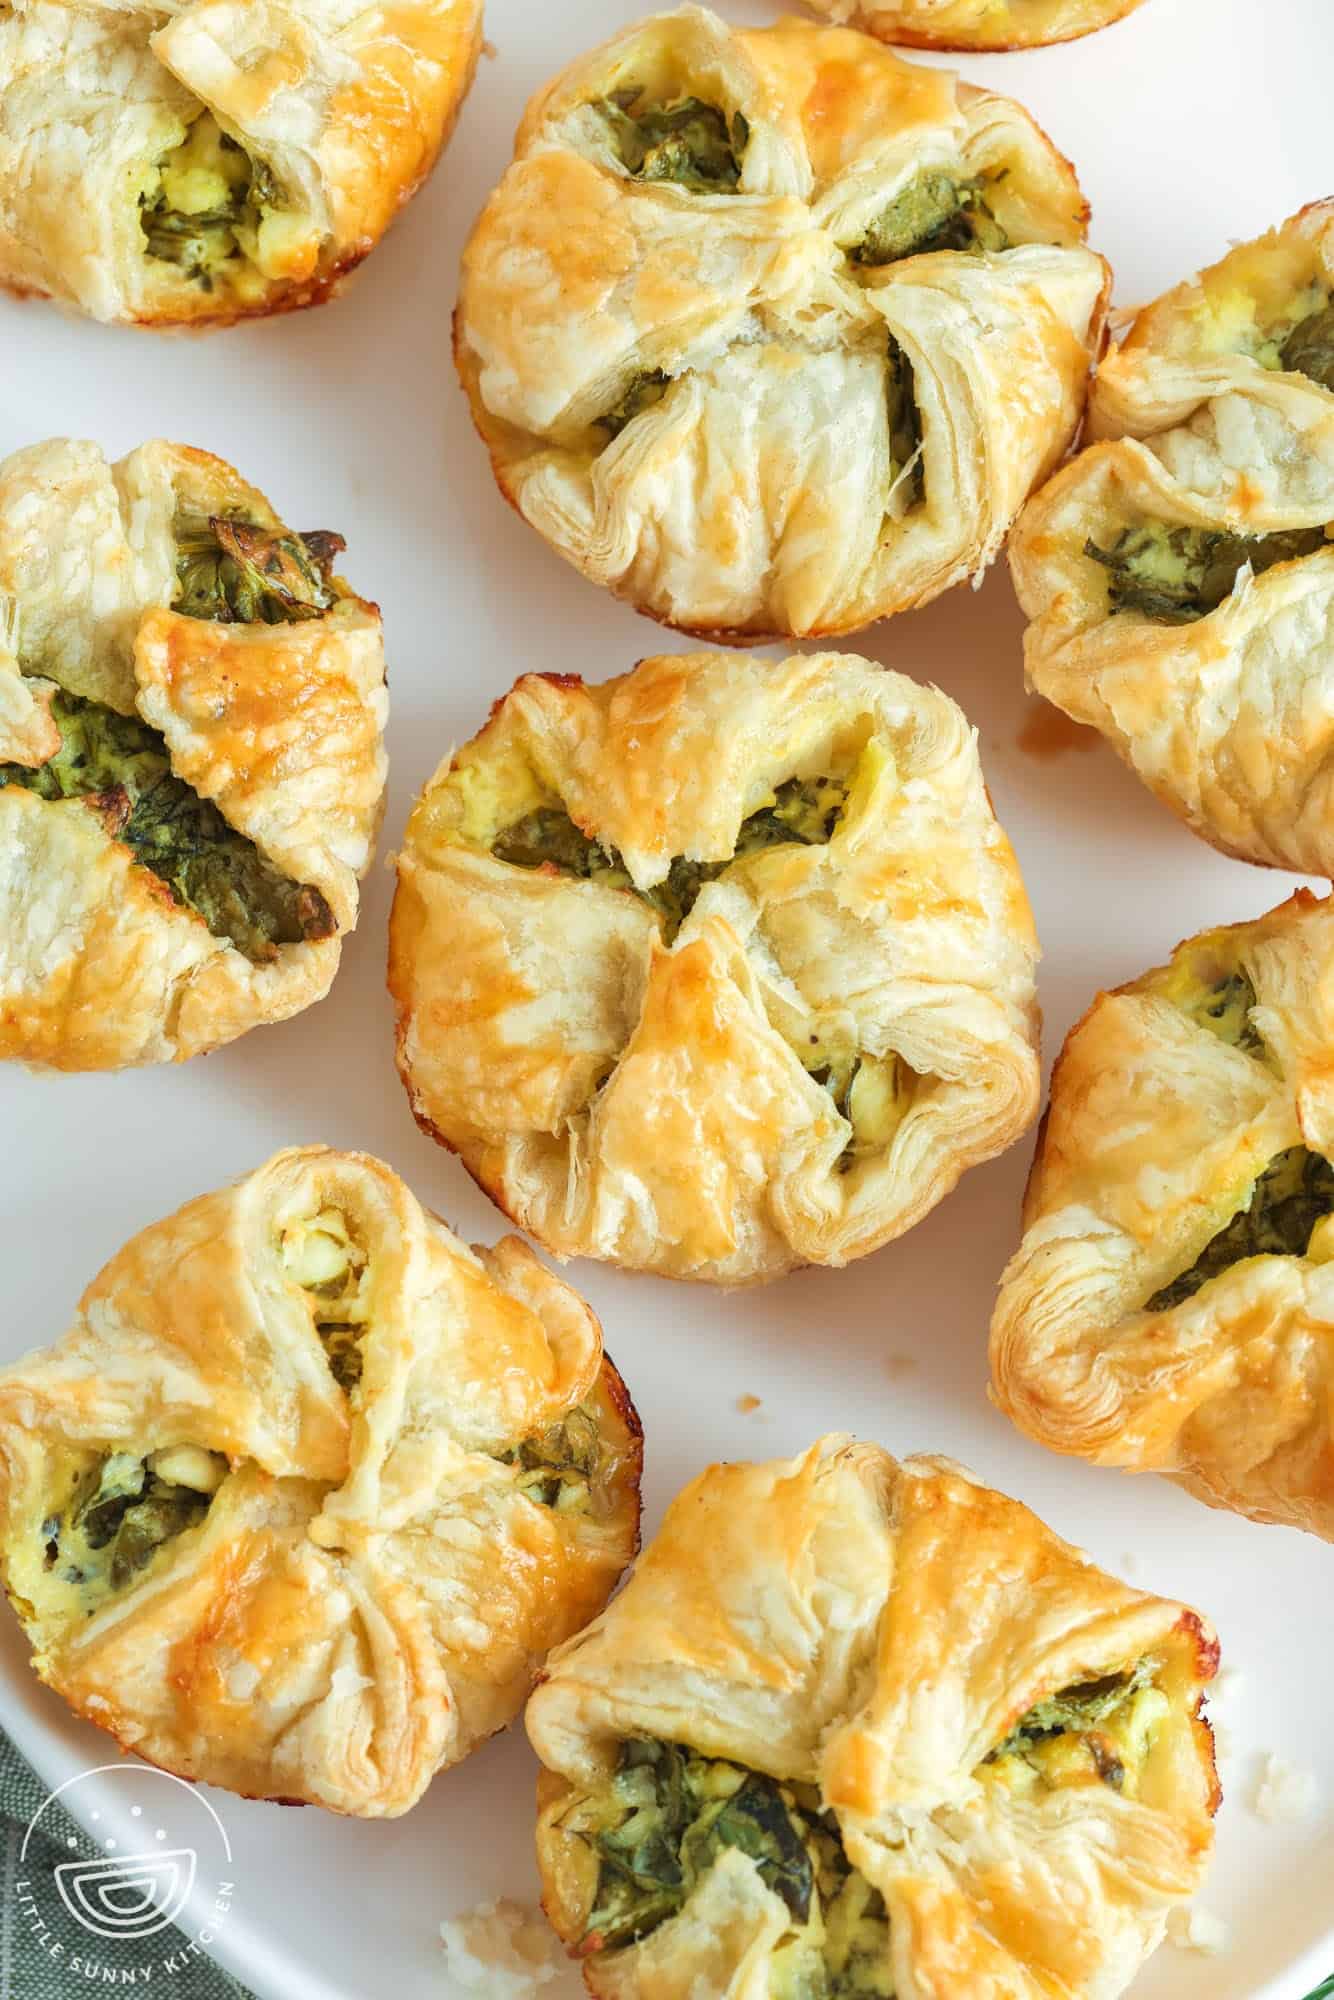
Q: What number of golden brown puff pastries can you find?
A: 9